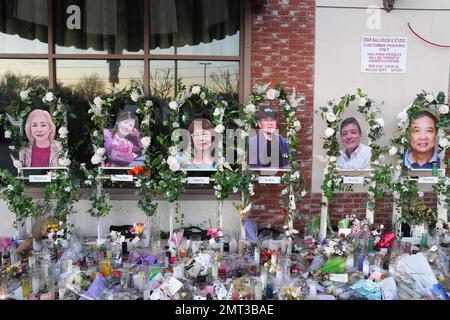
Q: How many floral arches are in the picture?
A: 6